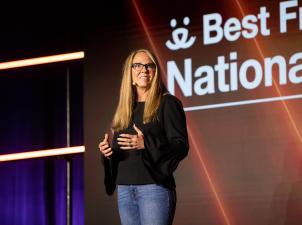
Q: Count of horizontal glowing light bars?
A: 2